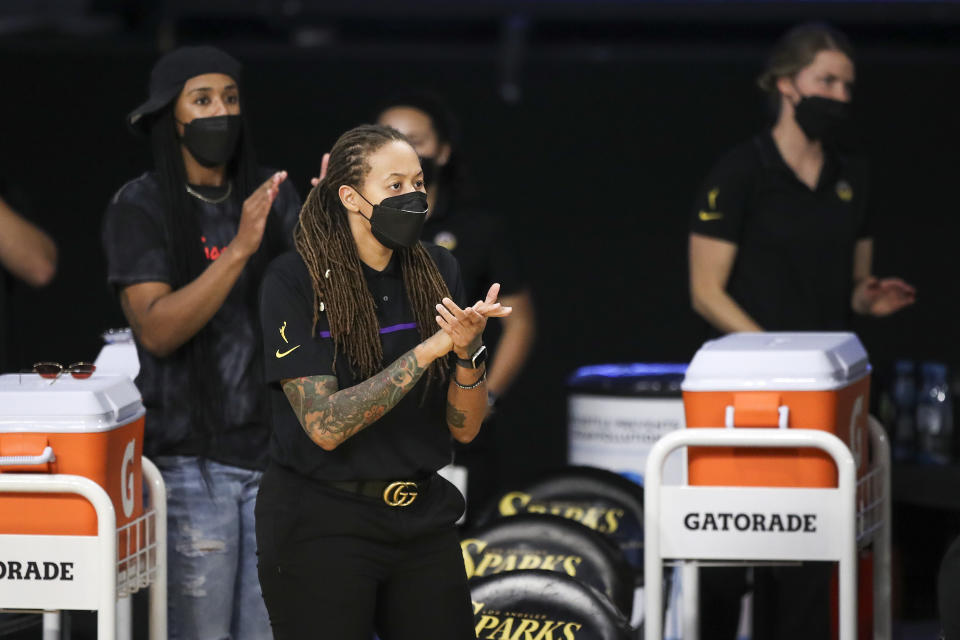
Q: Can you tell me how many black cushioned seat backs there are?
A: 3